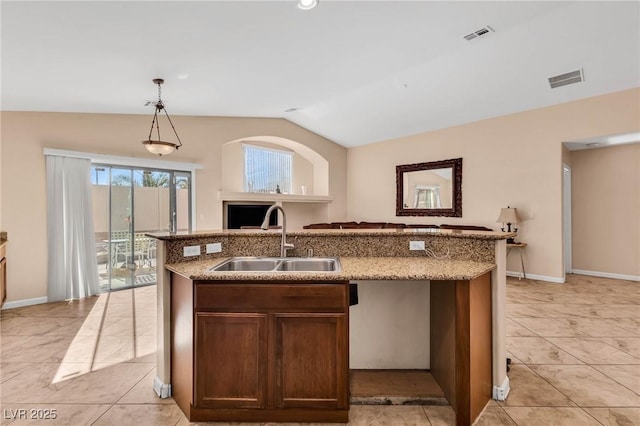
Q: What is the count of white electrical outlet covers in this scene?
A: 3